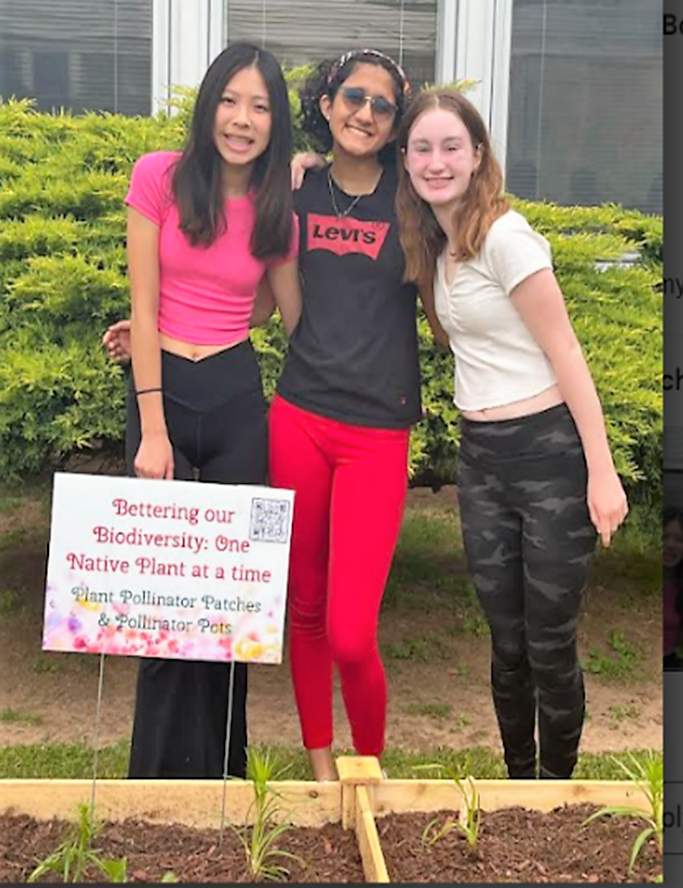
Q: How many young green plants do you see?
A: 4